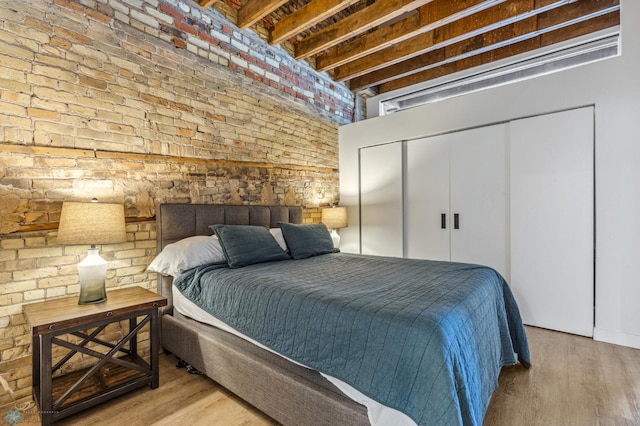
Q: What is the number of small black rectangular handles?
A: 2